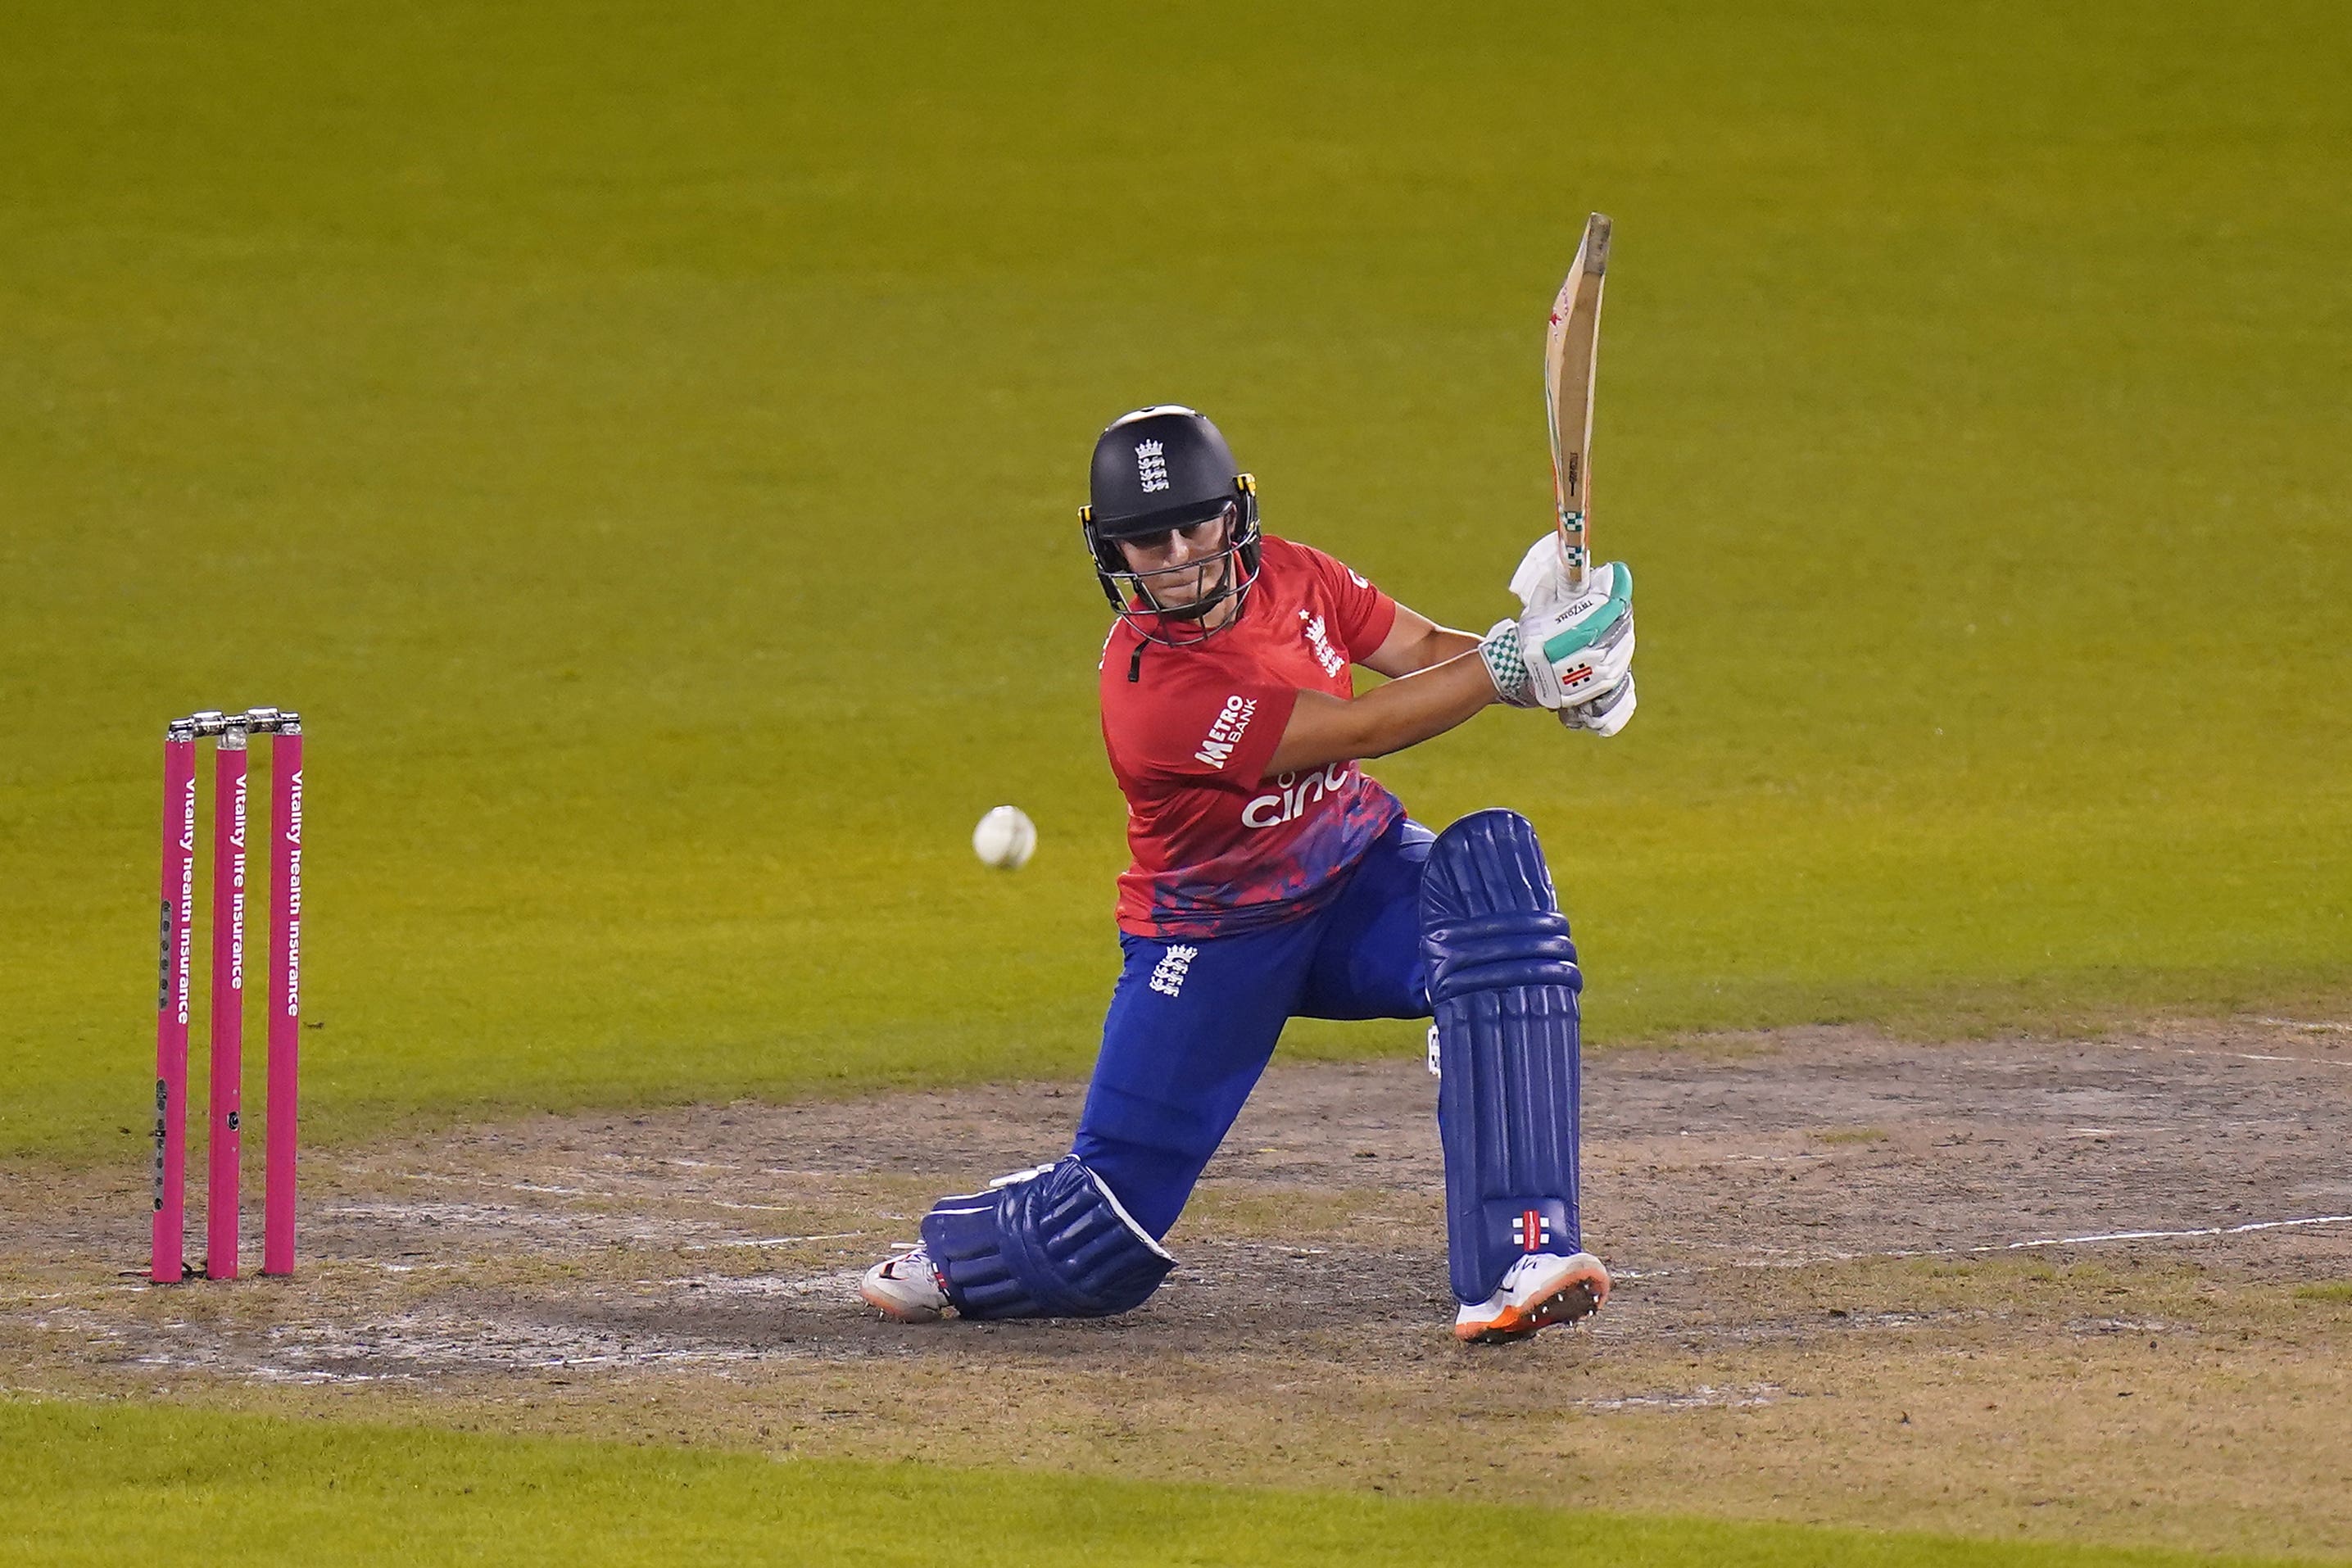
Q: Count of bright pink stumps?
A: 3